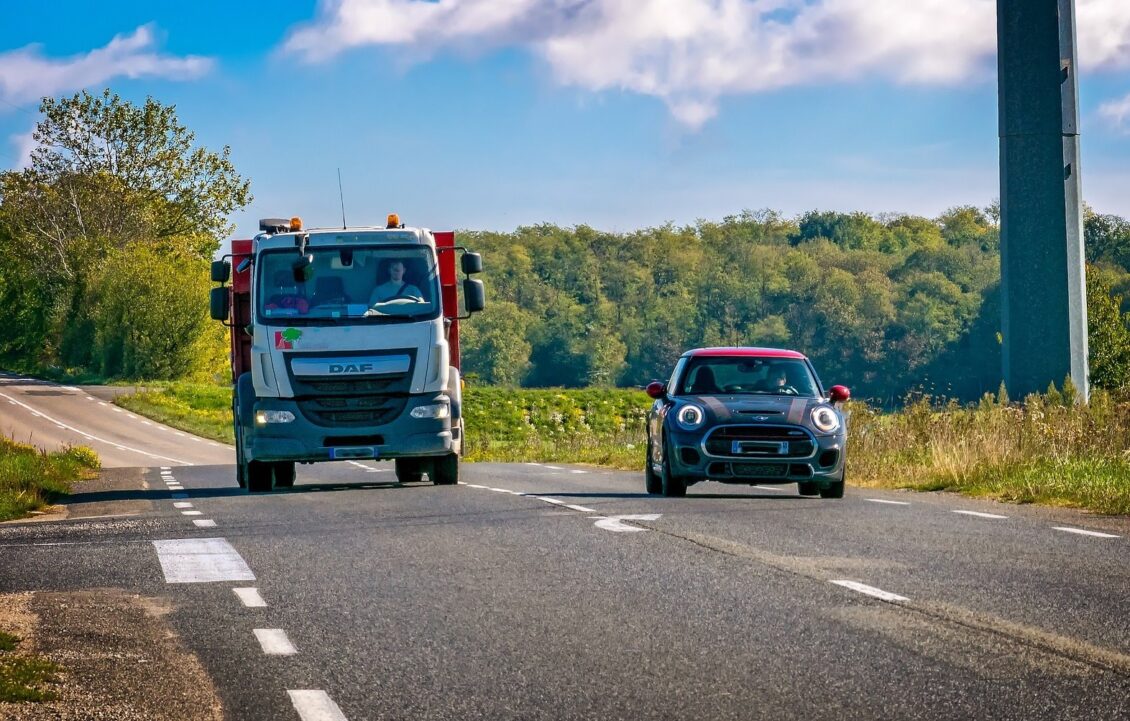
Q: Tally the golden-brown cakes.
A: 0